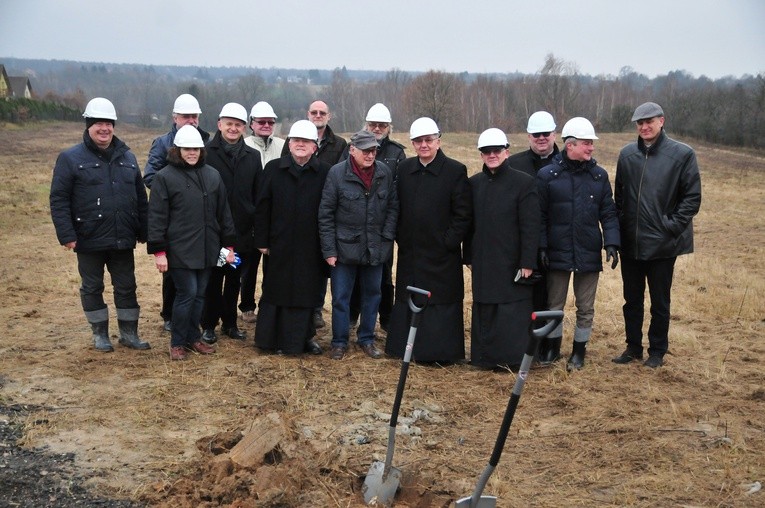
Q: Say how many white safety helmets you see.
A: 11